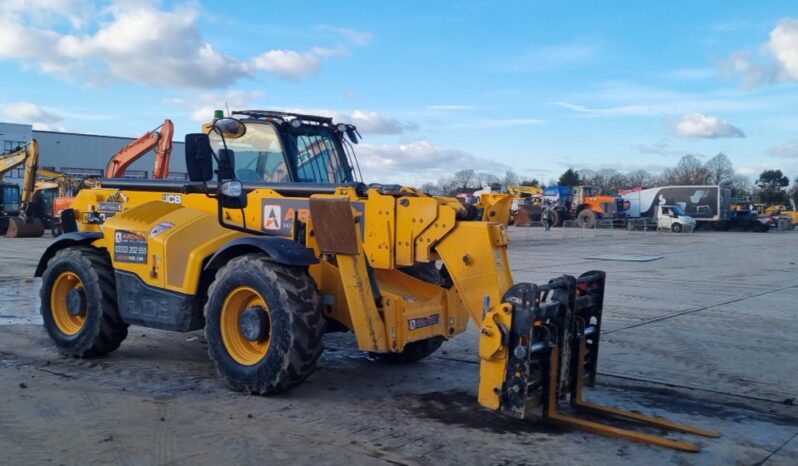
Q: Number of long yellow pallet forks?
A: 2